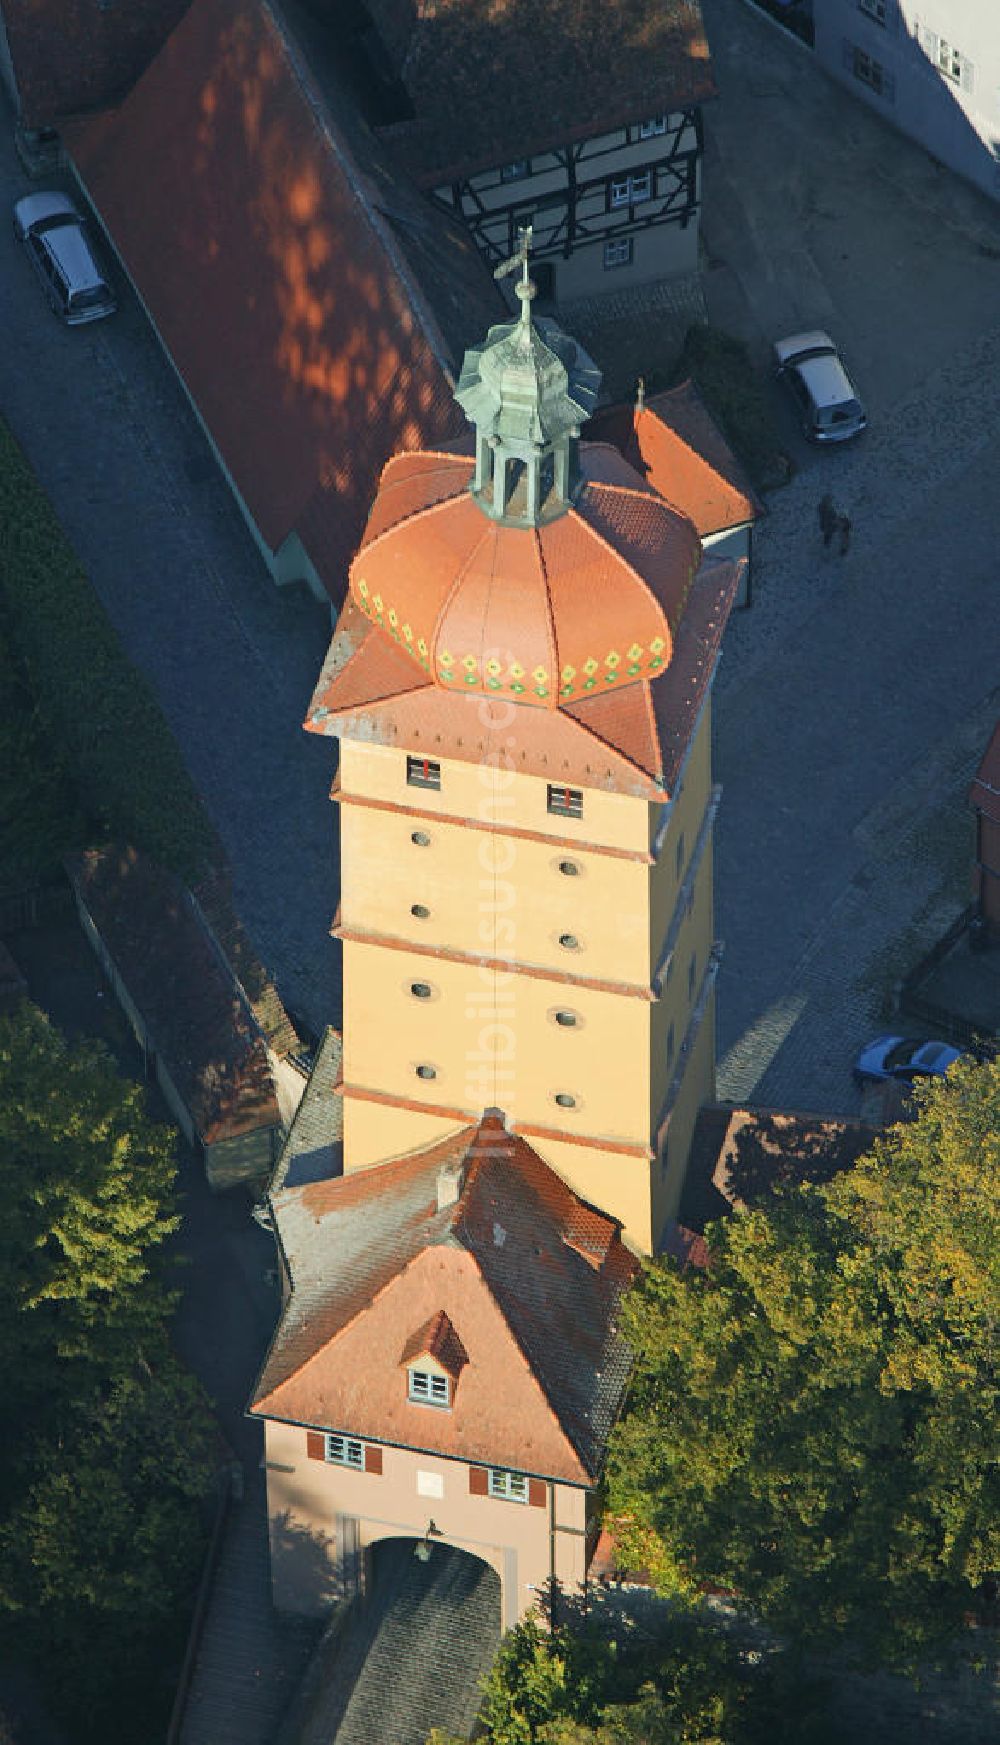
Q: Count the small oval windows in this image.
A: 8